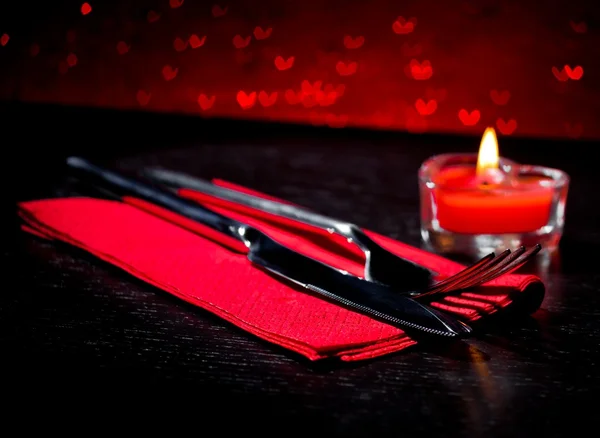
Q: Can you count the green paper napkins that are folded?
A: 0